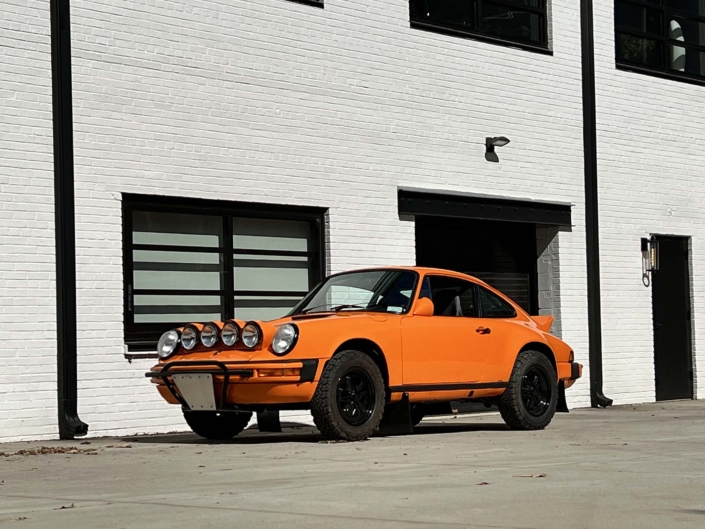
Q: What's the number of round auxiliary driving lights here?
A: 4